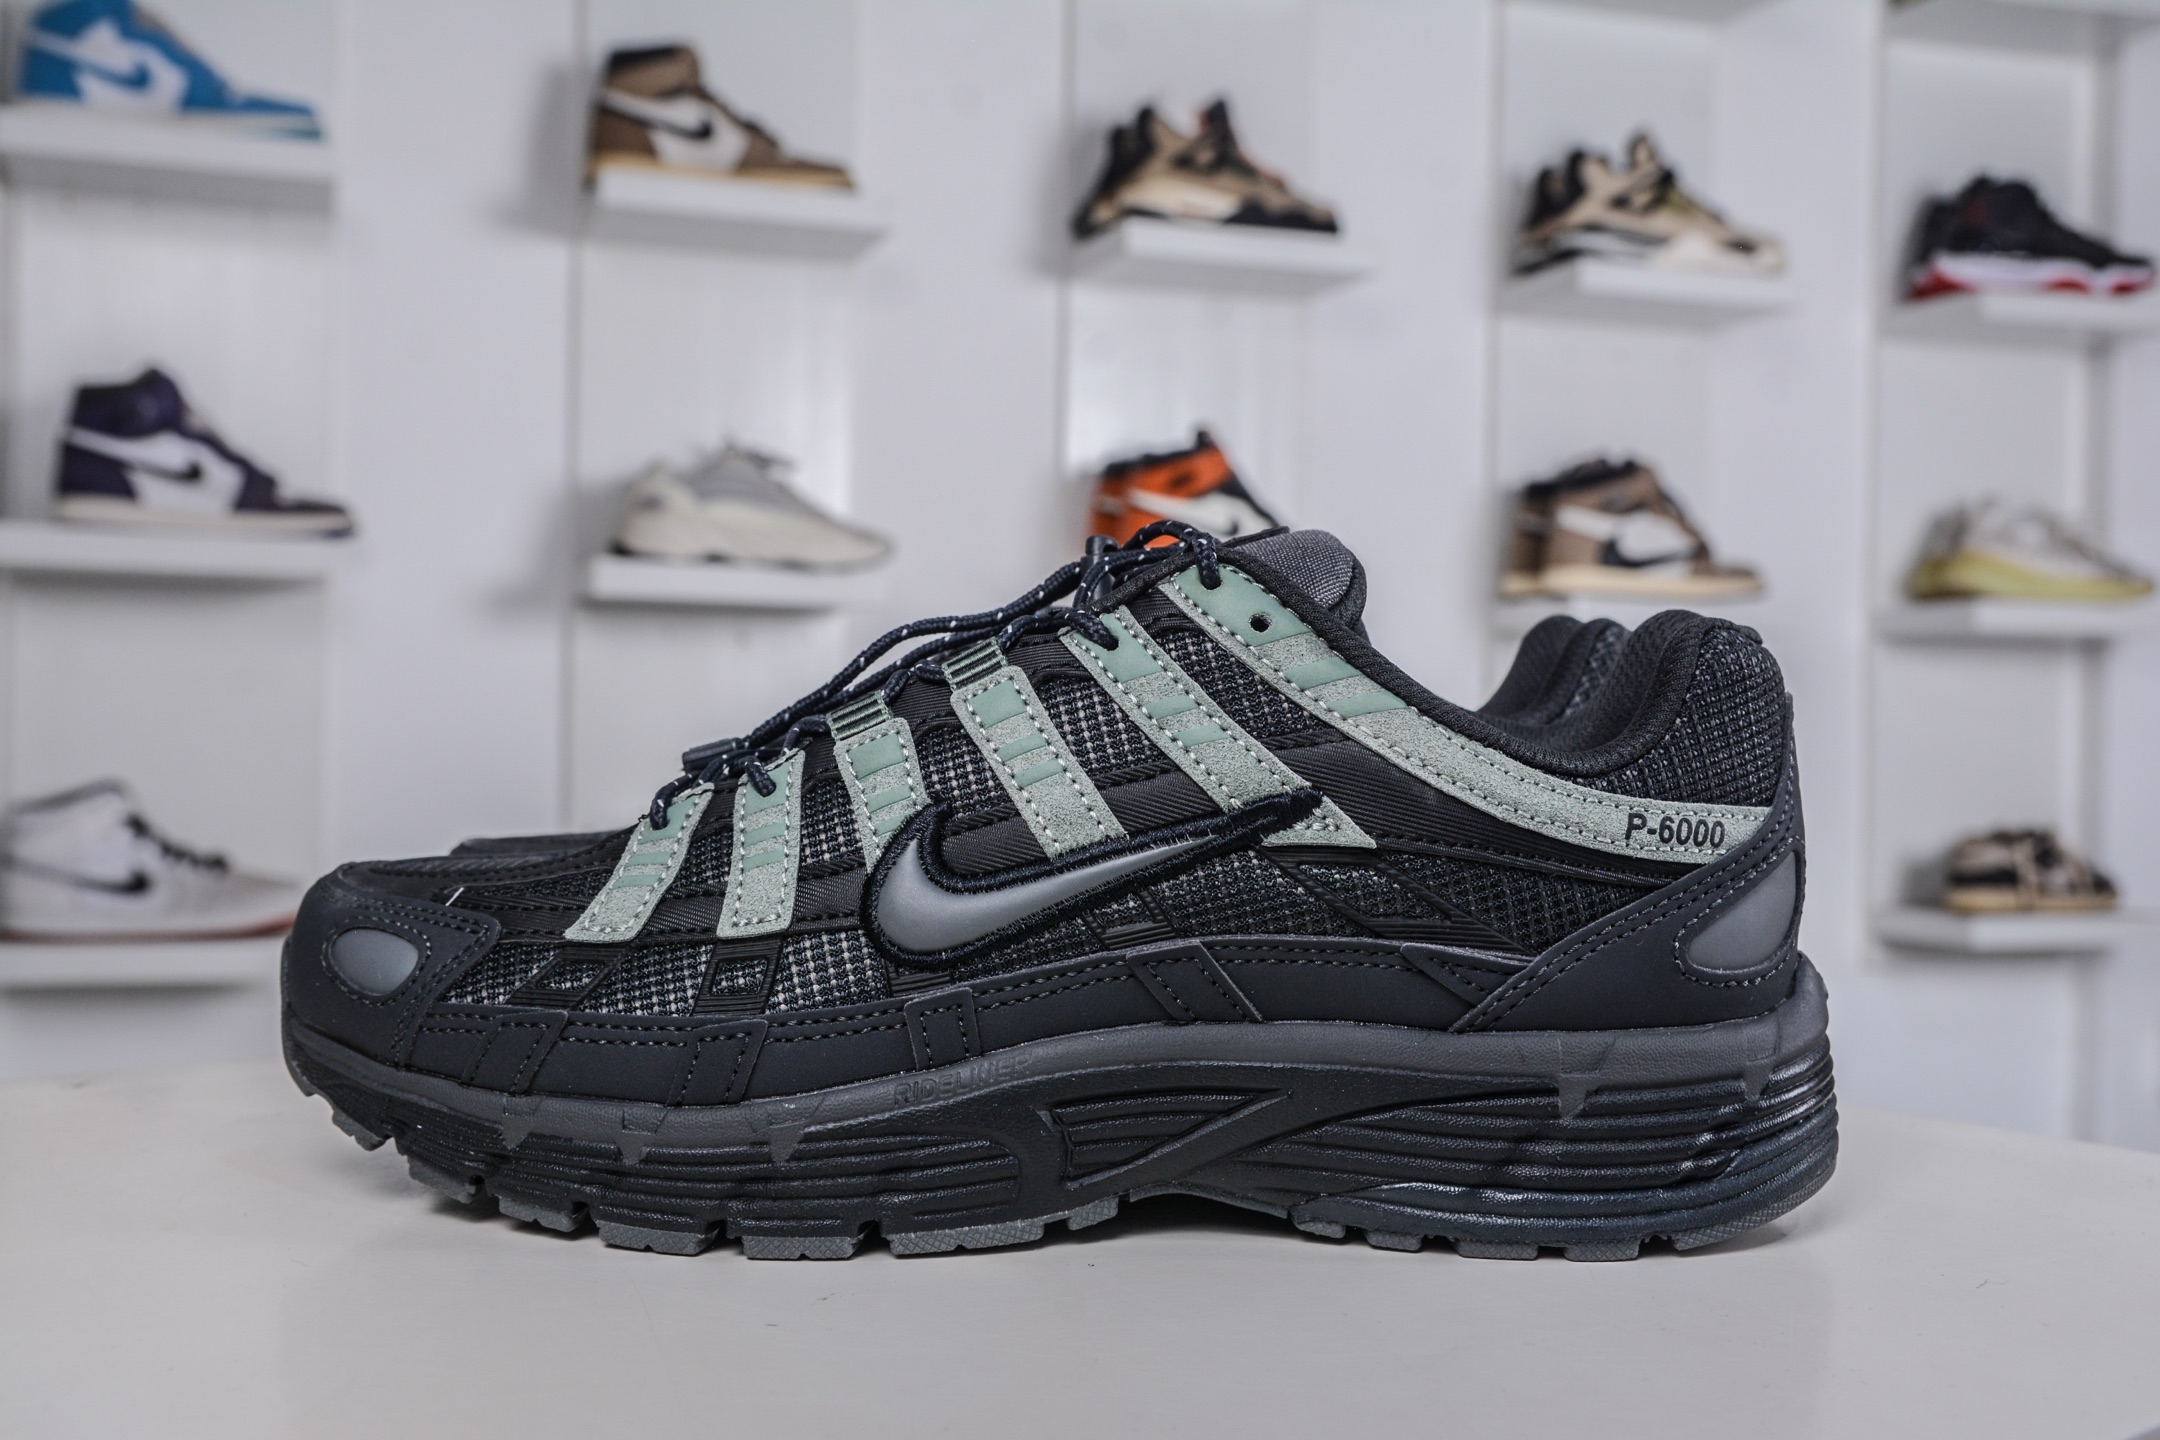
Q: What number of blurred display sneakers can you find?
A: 12